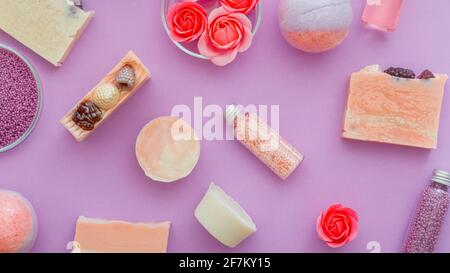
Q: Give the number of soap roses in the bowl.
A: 3